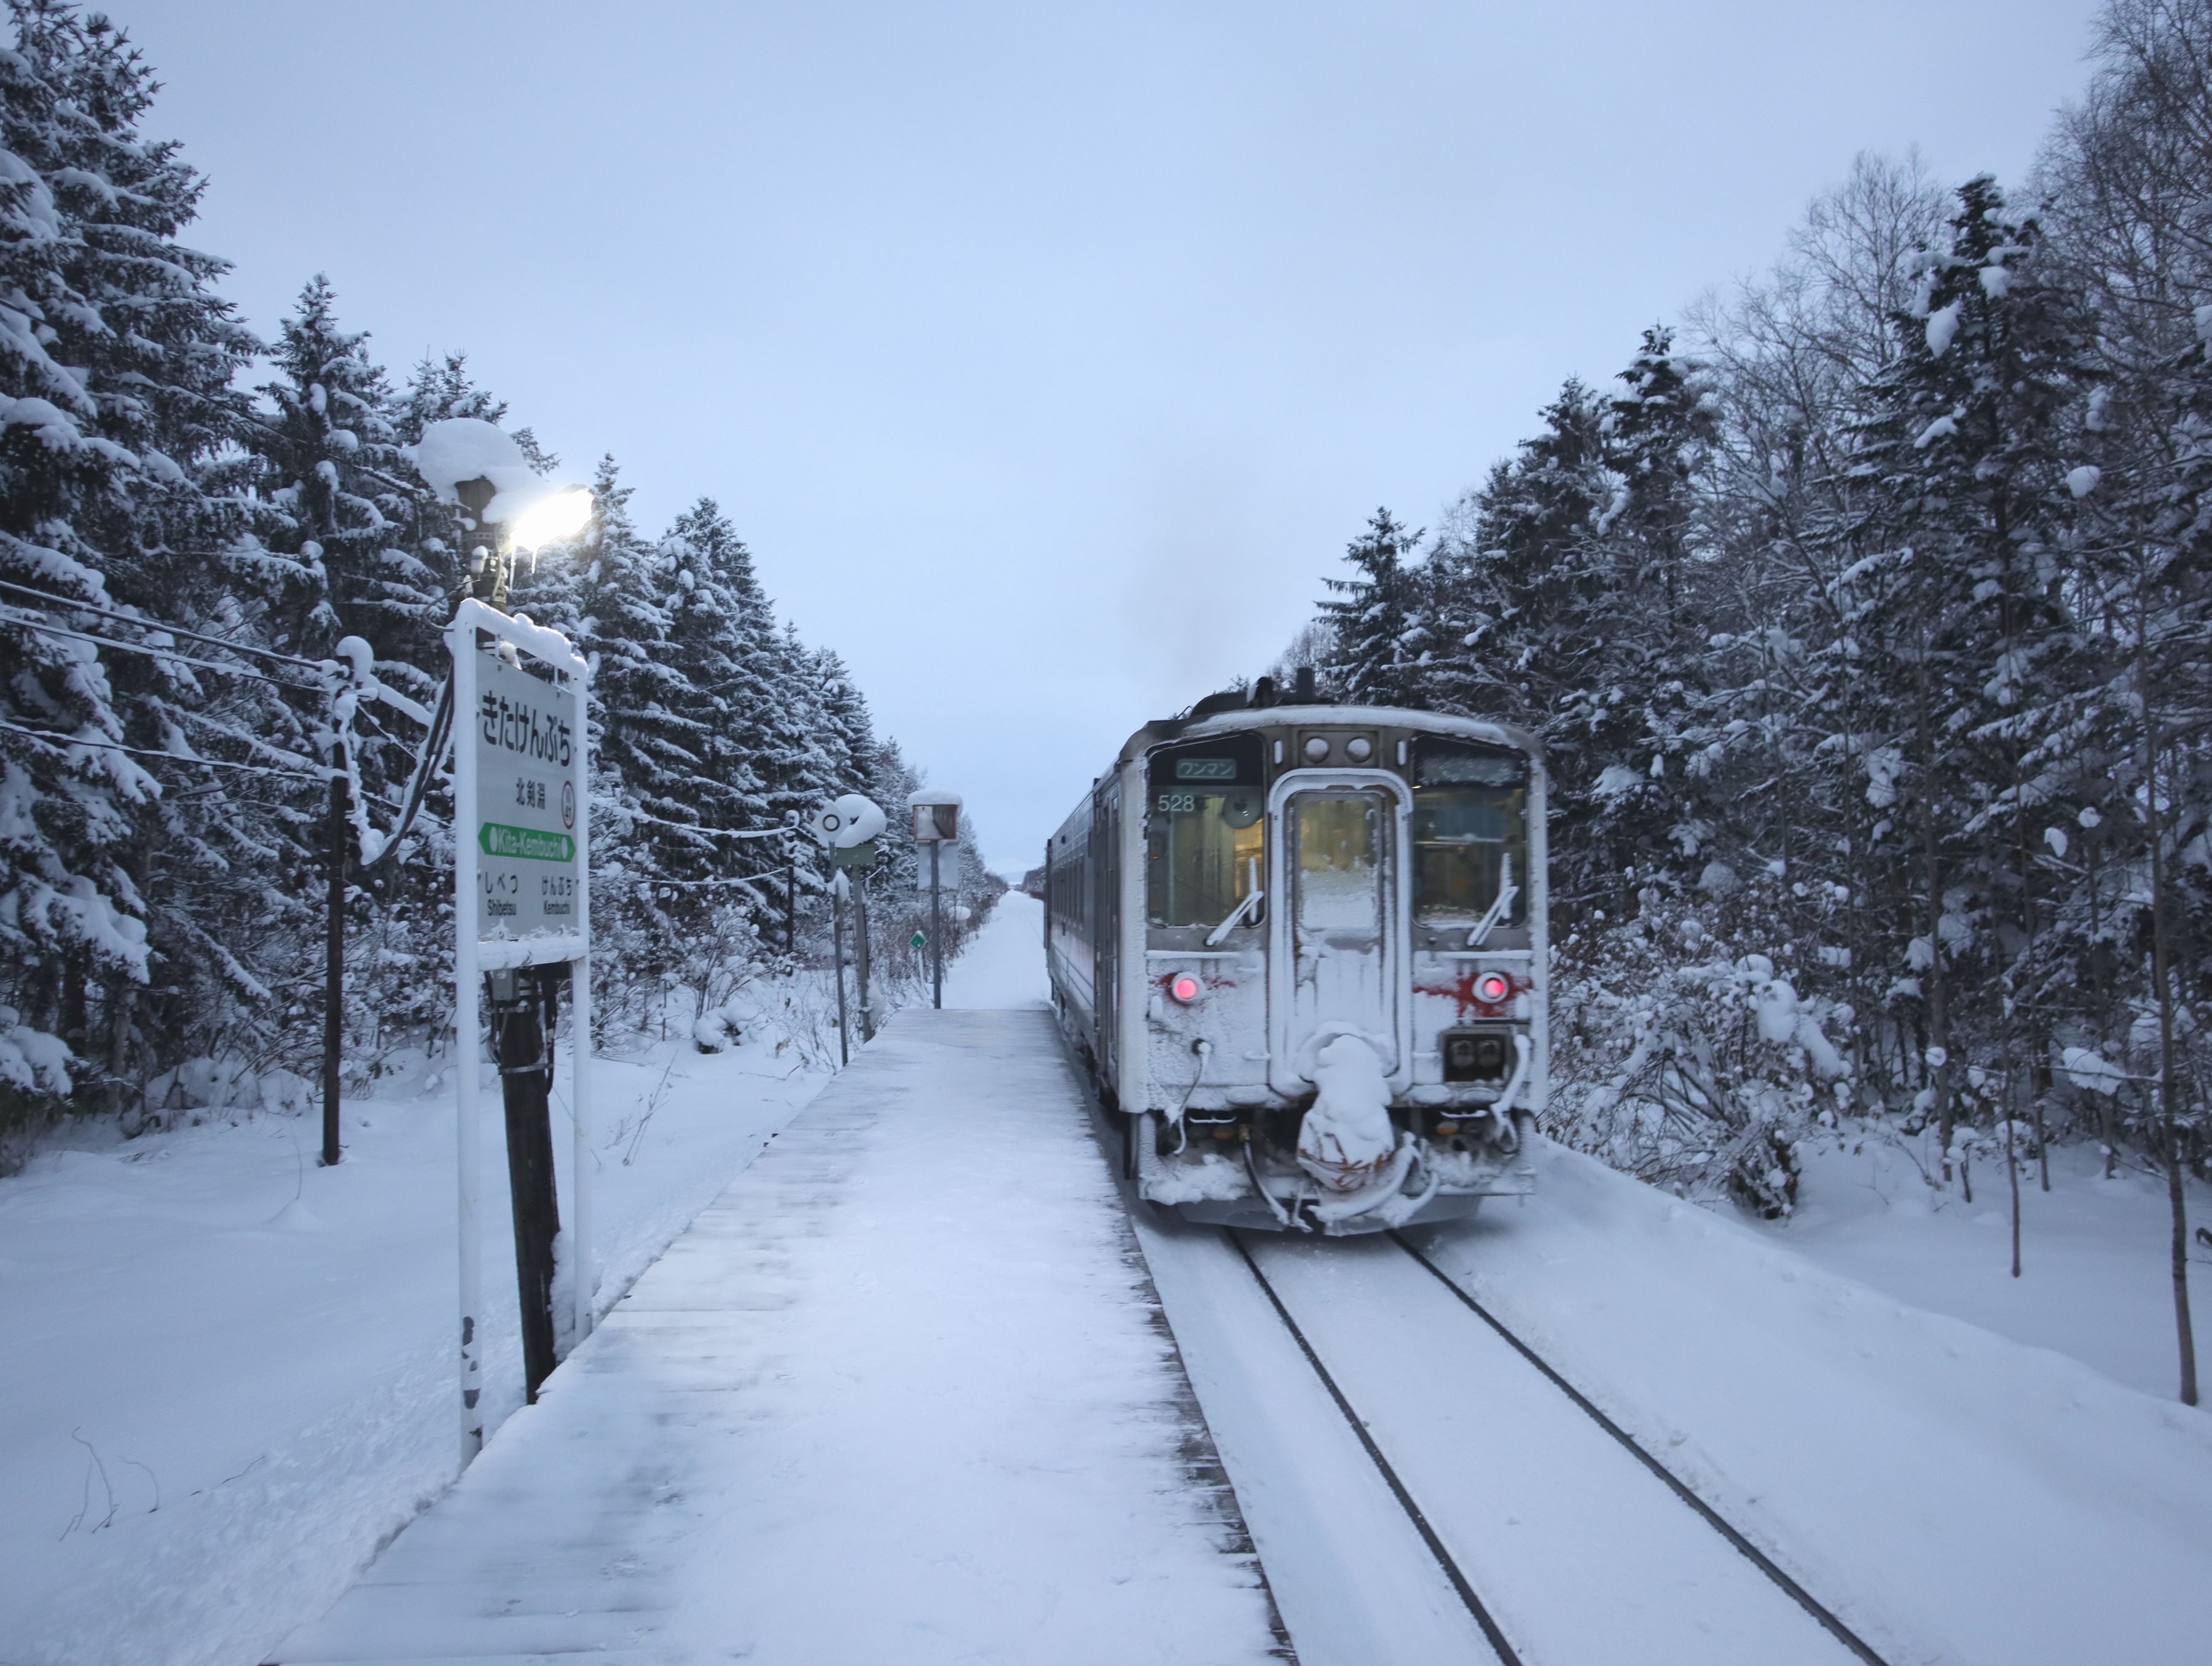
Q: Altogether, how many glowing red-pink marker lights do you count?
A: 2